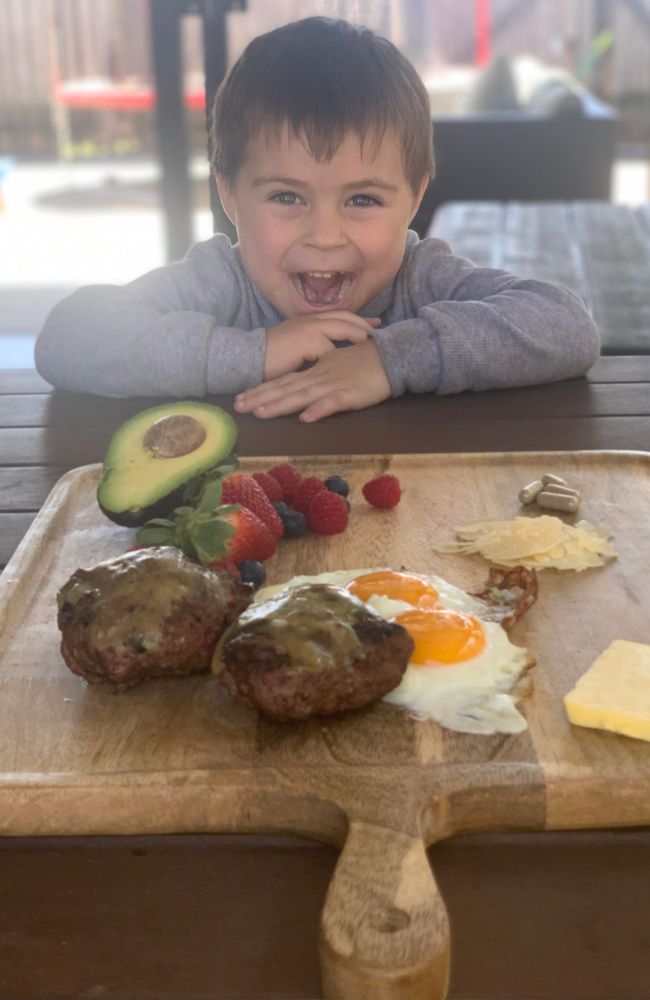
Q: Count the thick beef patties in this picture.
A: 2